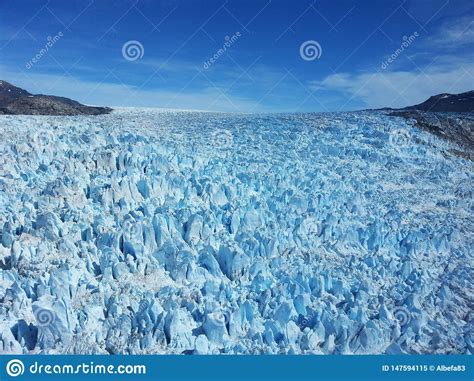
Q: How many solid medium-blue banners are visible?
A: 1